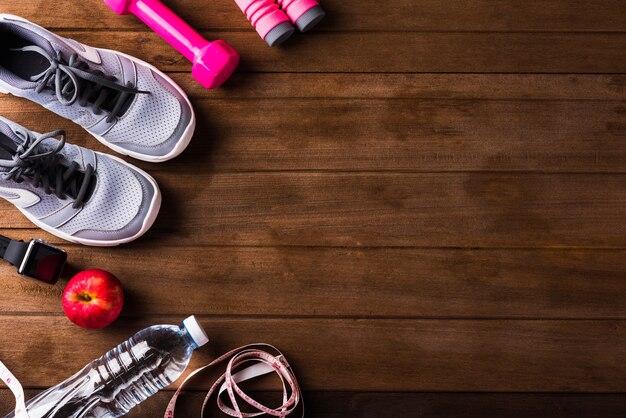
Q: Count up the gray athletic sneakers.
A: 2